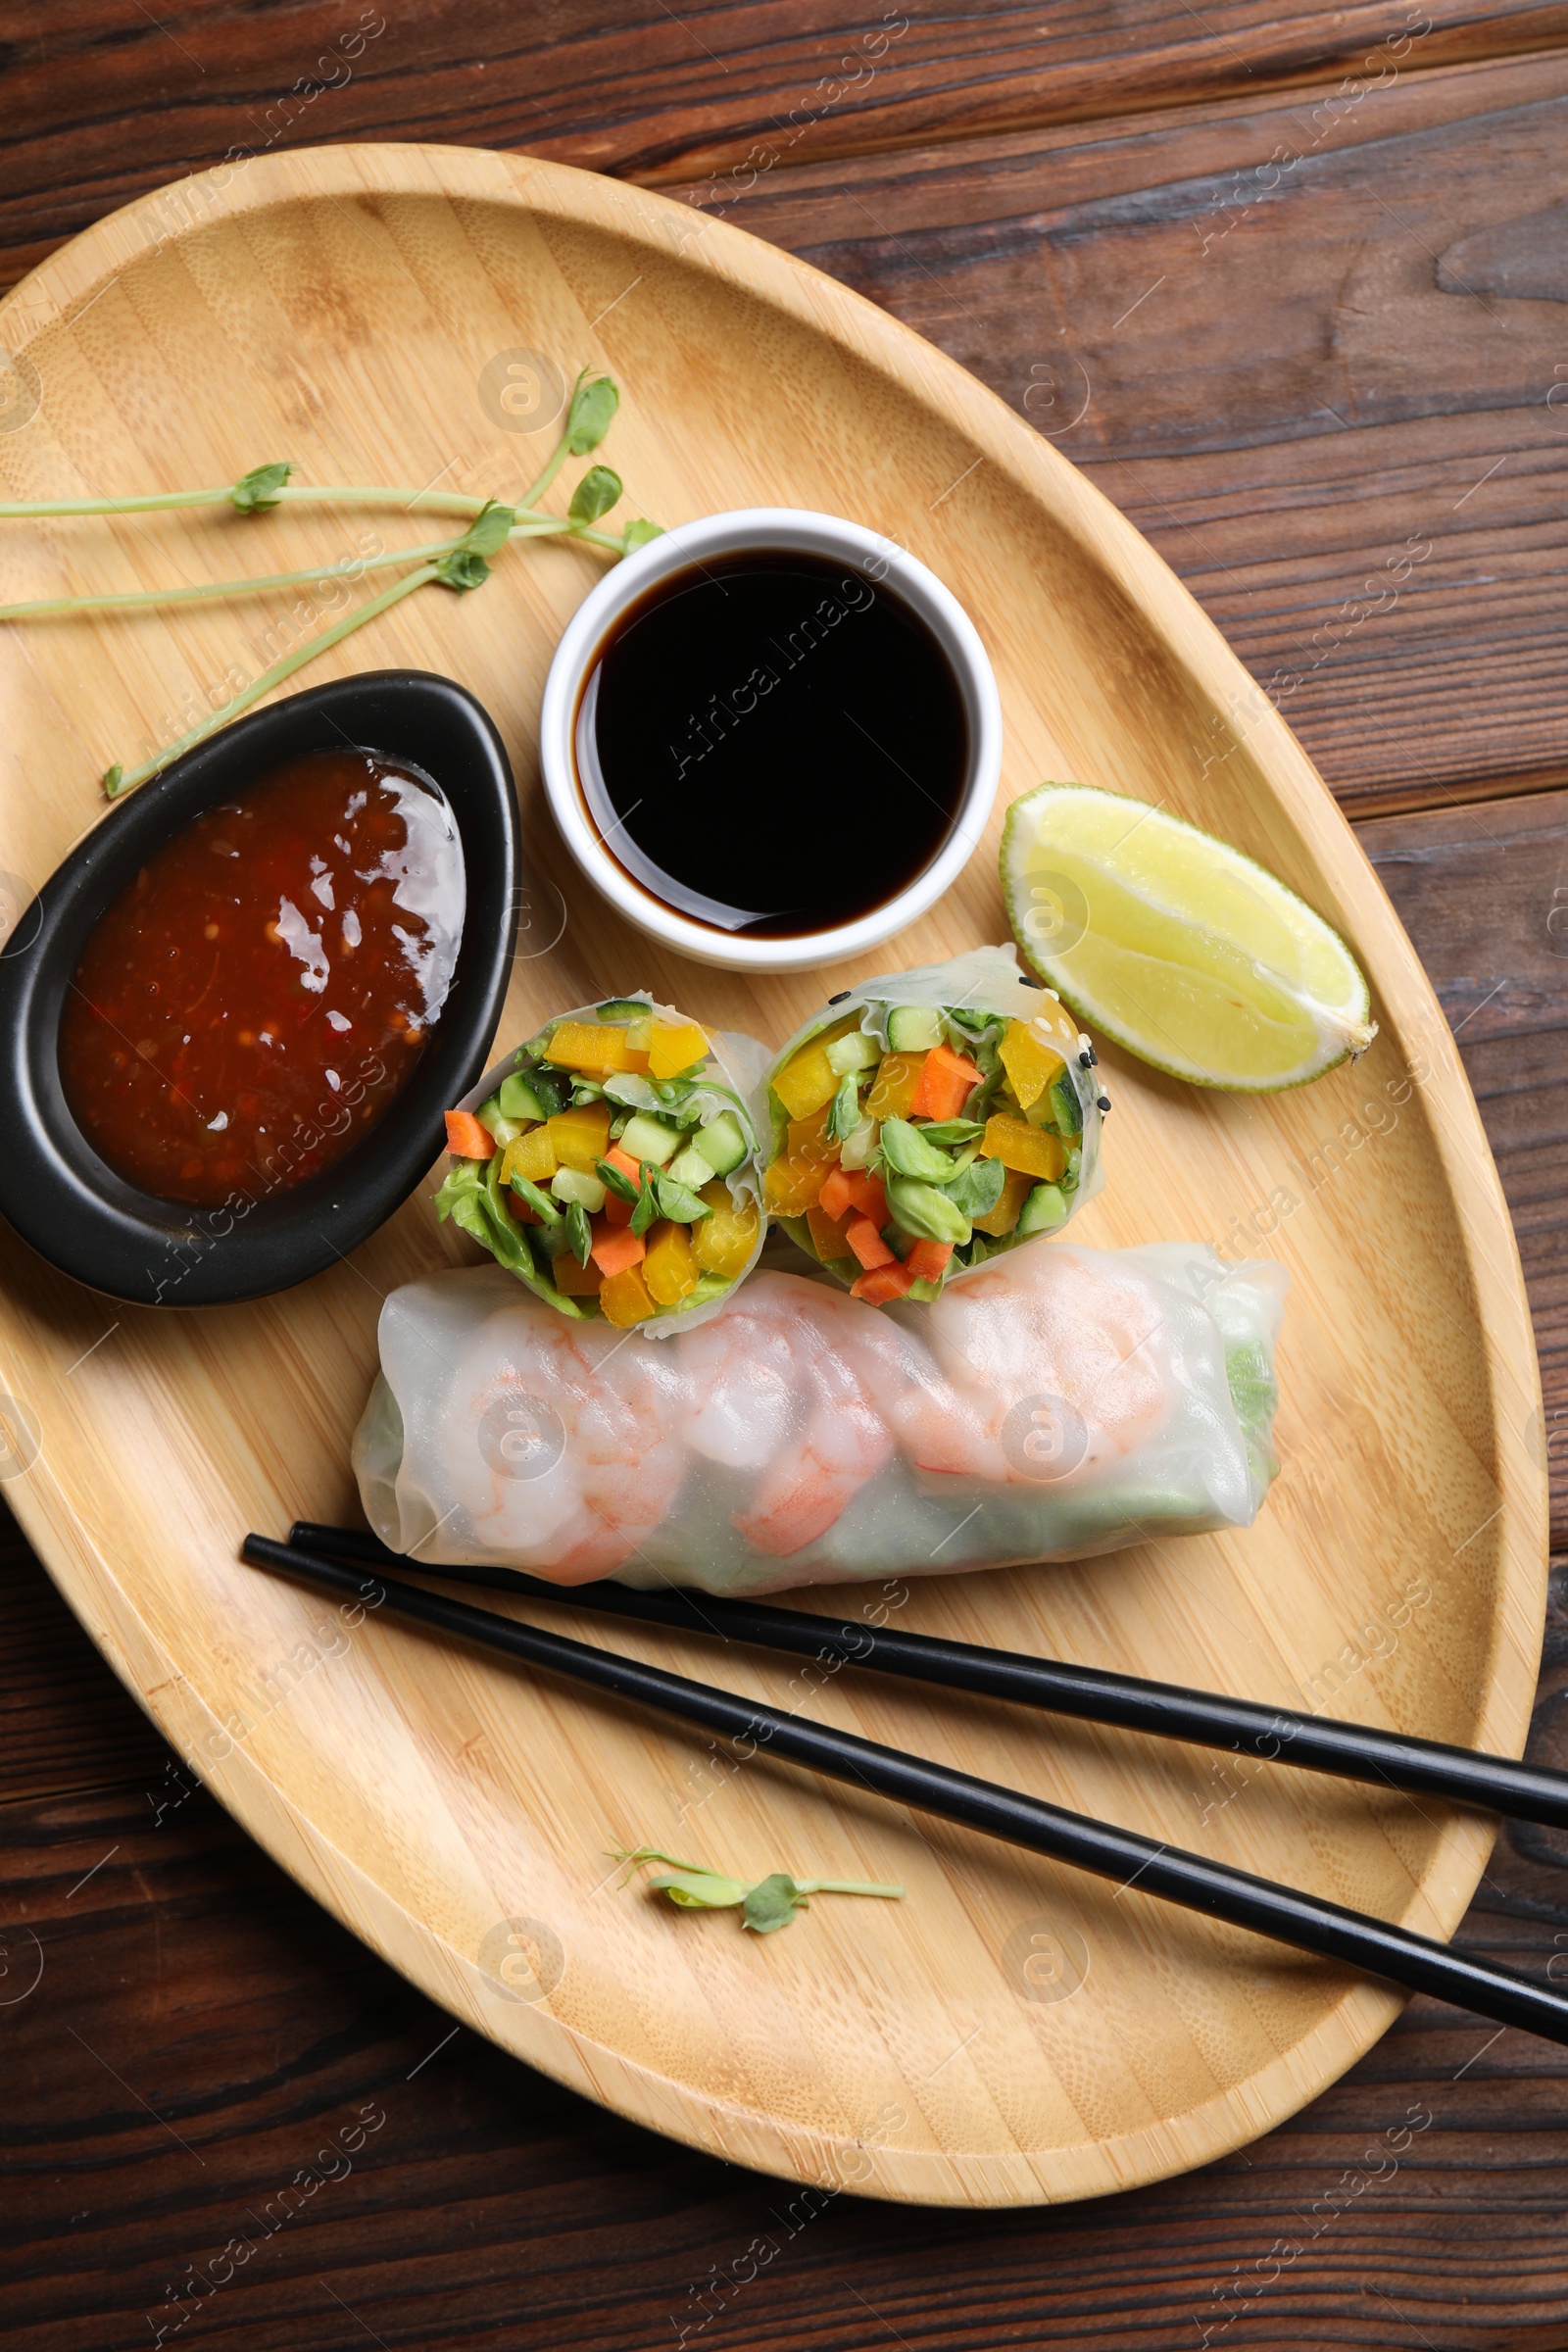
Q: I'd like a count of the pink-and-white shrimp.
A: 3